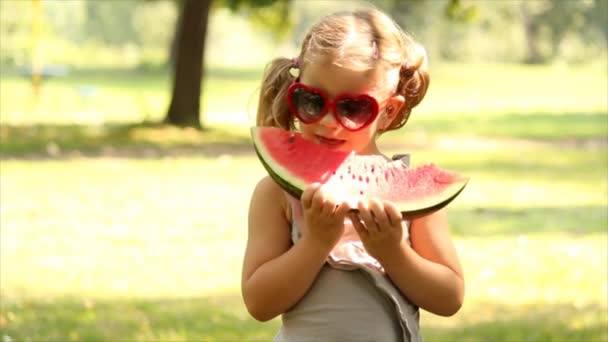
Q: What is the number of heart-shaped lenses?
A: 2